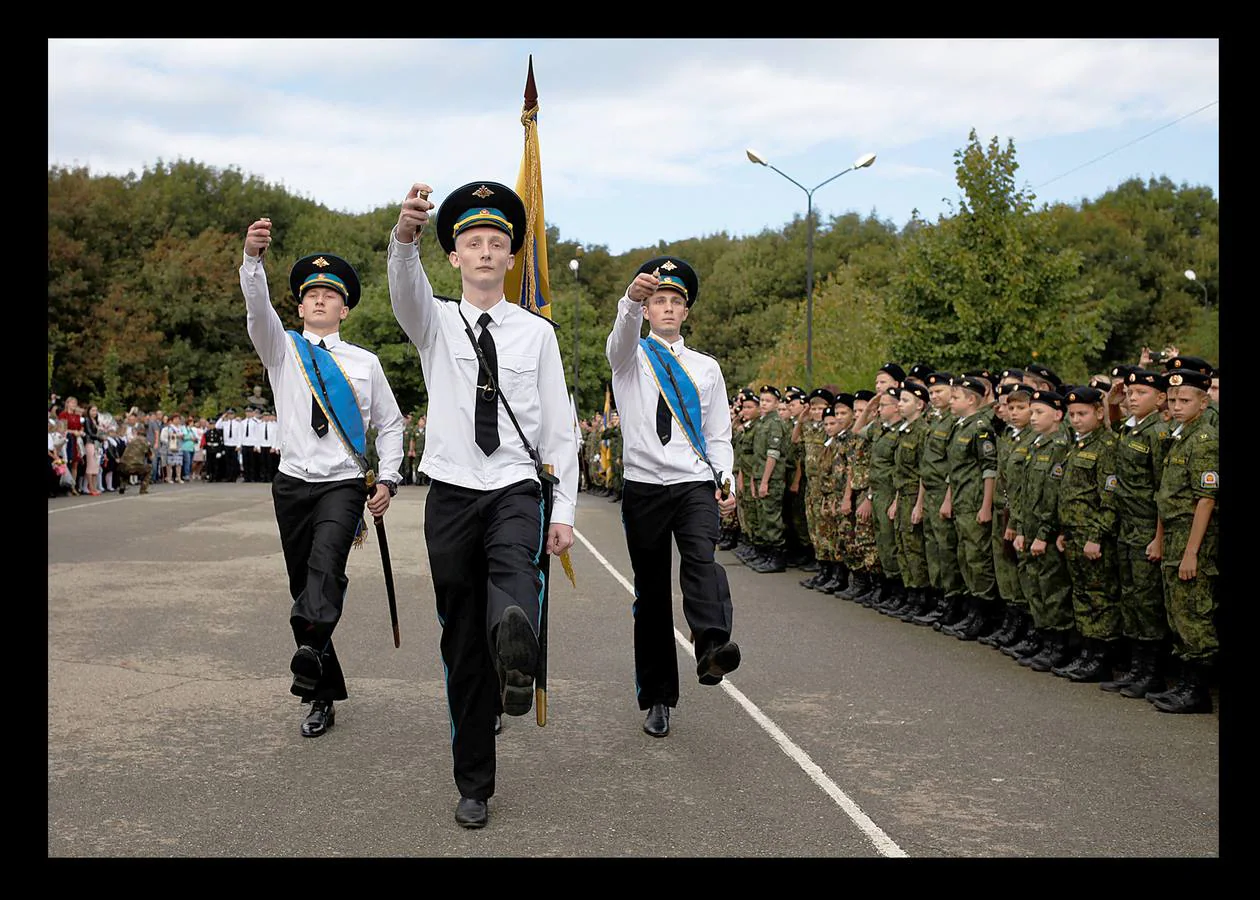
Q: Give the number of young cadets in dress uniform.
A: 3